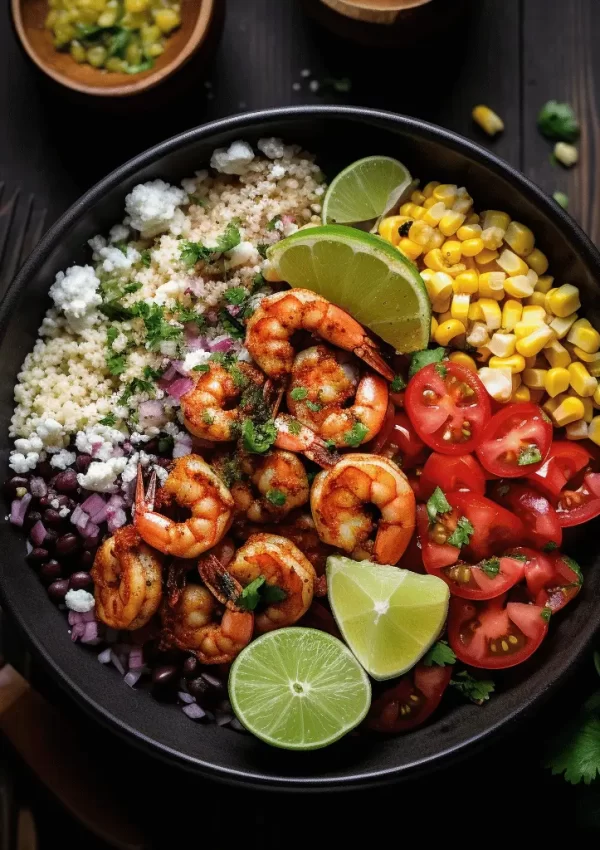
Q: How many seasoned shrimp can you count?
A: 9